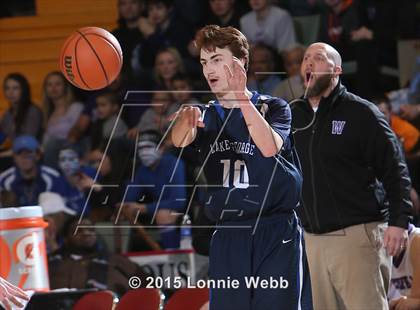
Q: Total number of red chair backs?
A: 3